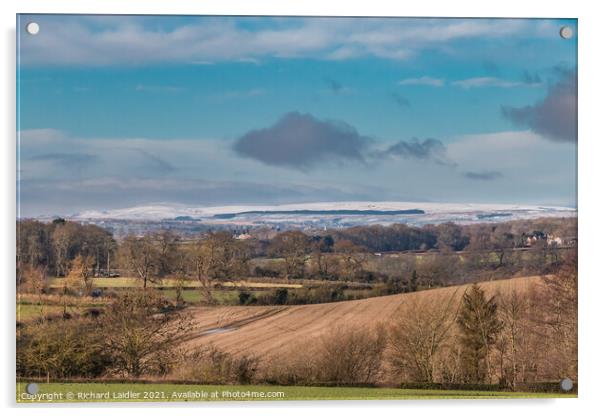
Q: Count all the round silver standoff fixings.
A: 4